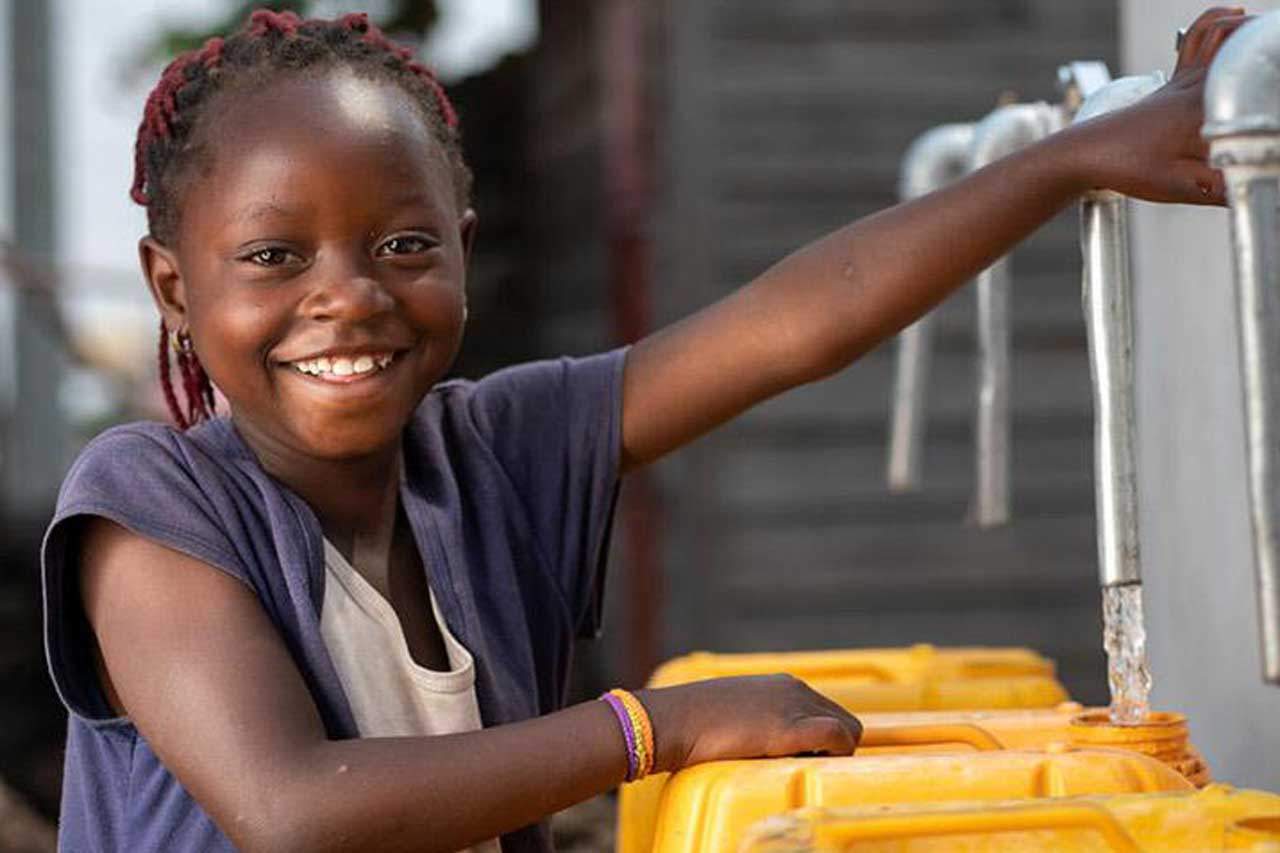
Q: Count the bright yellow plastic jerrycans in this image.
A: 4